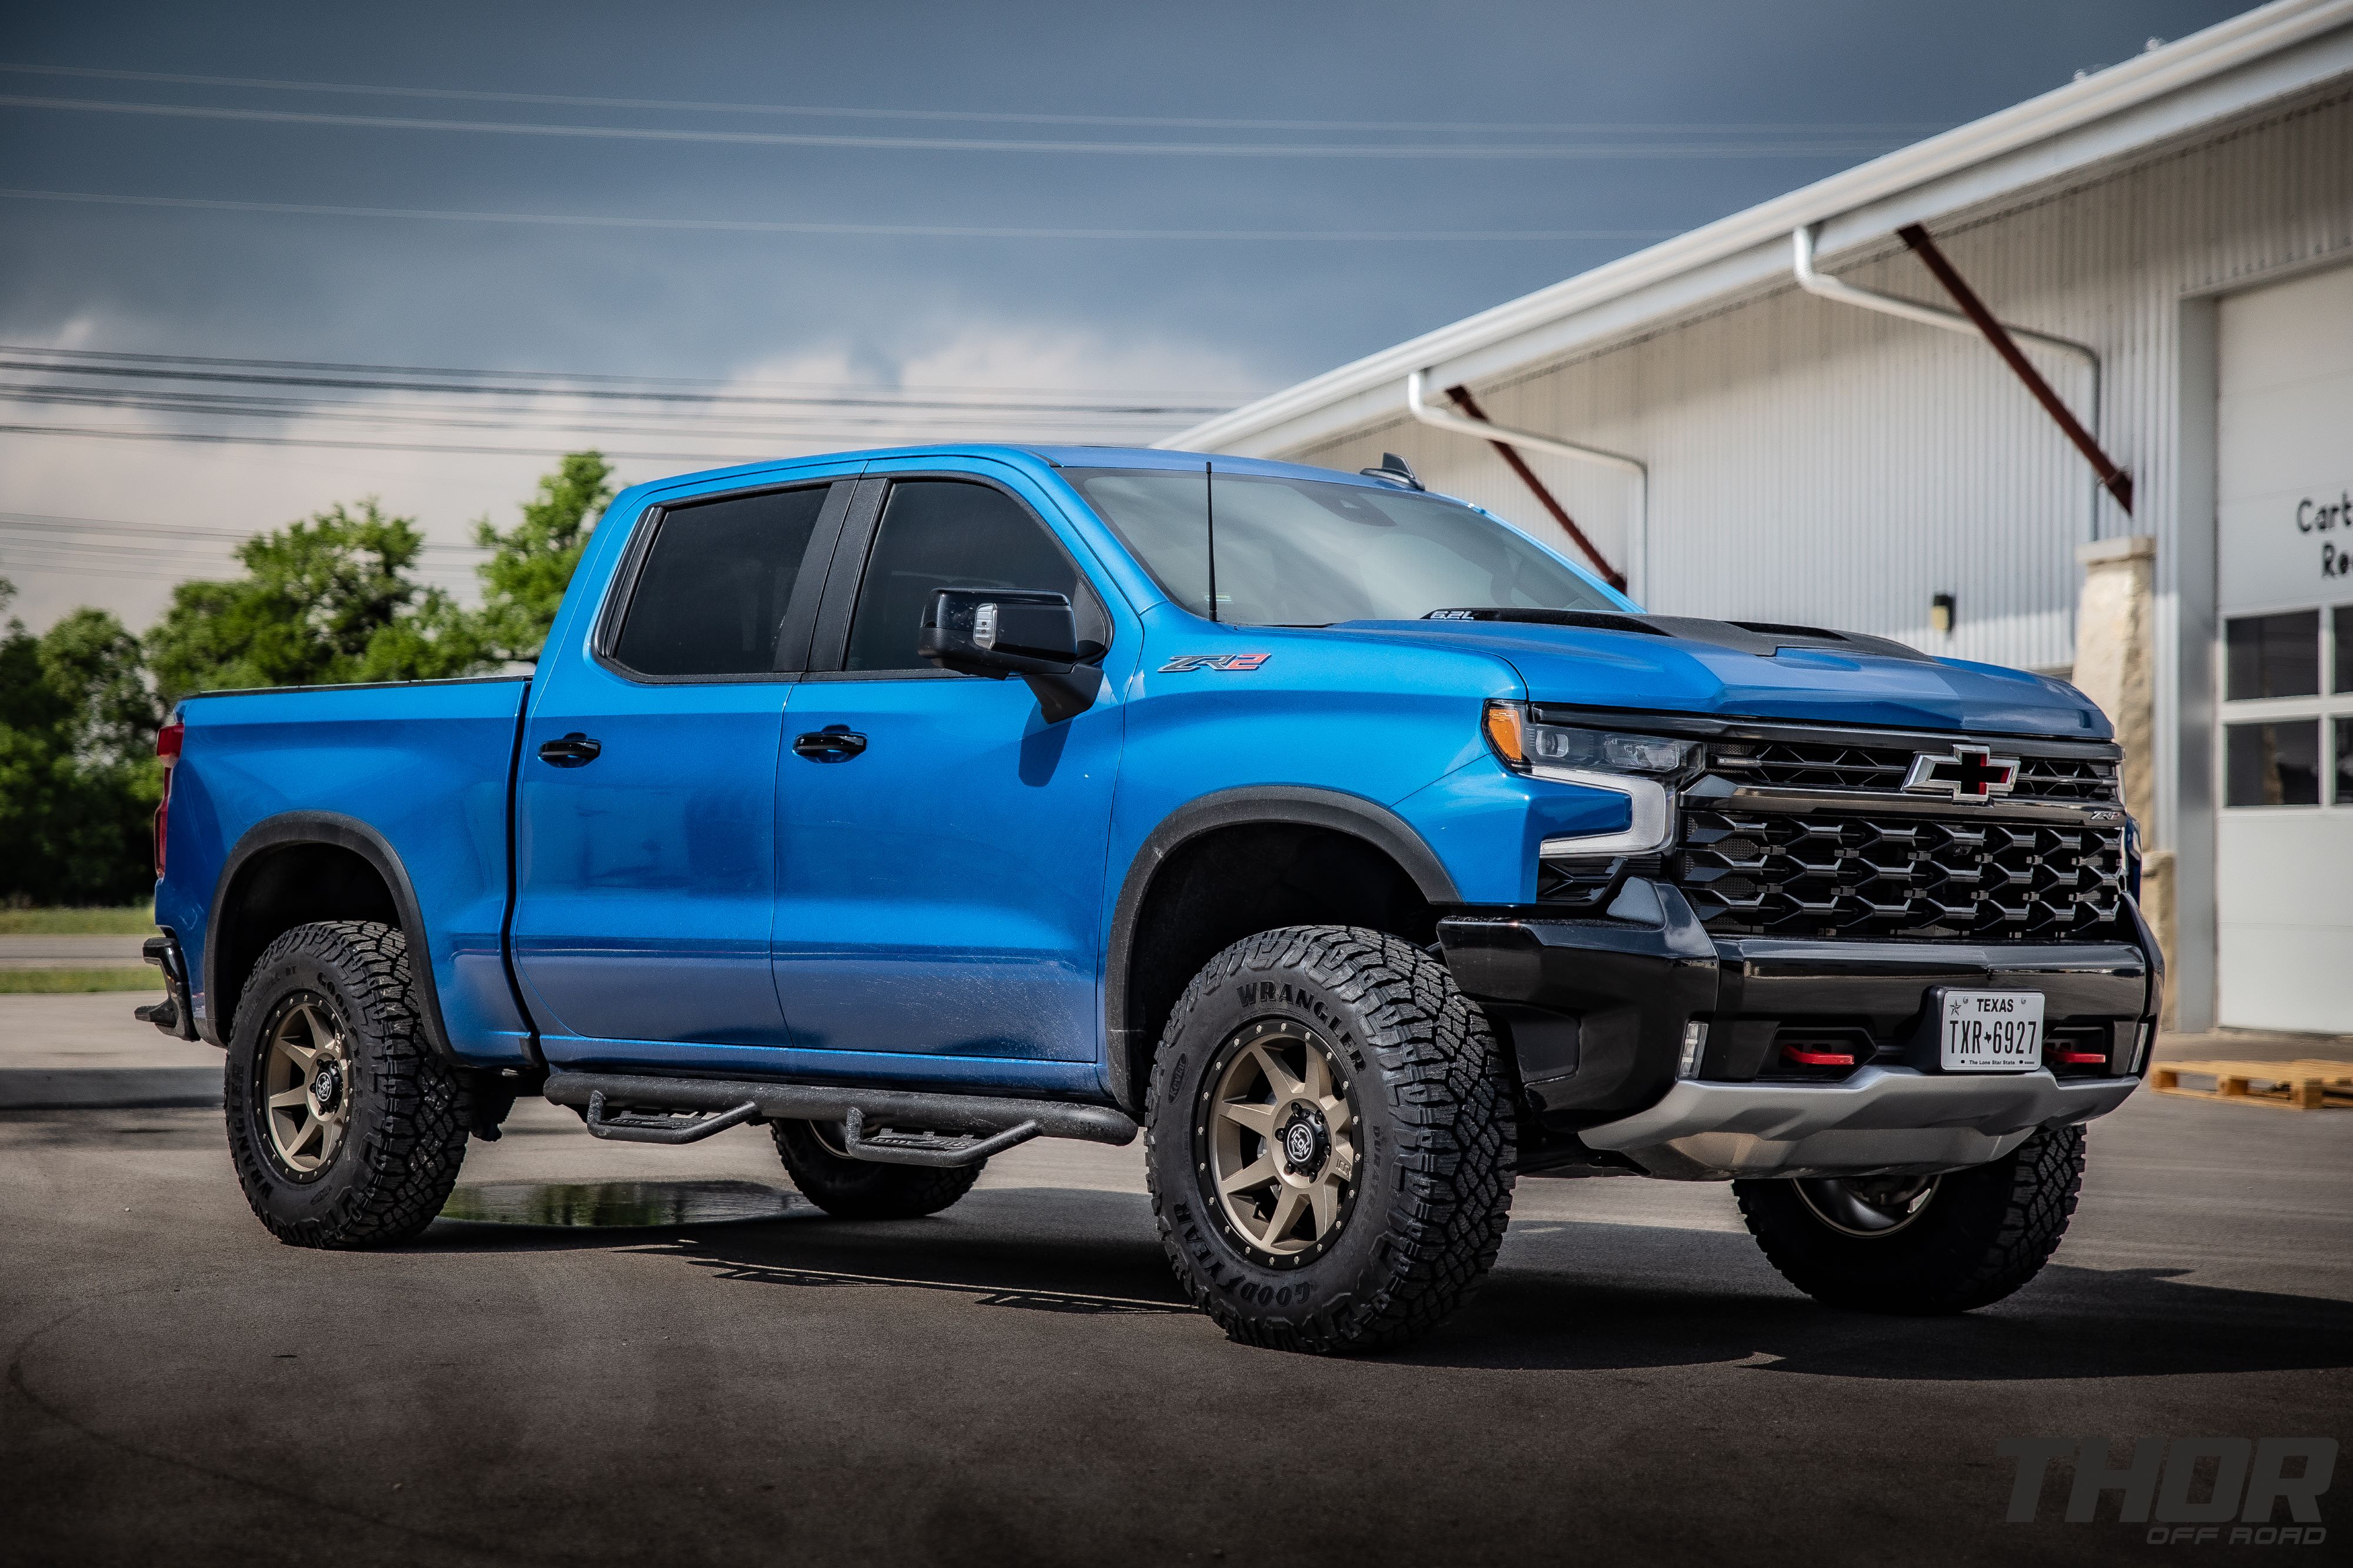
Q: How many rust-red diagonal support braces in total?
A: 2